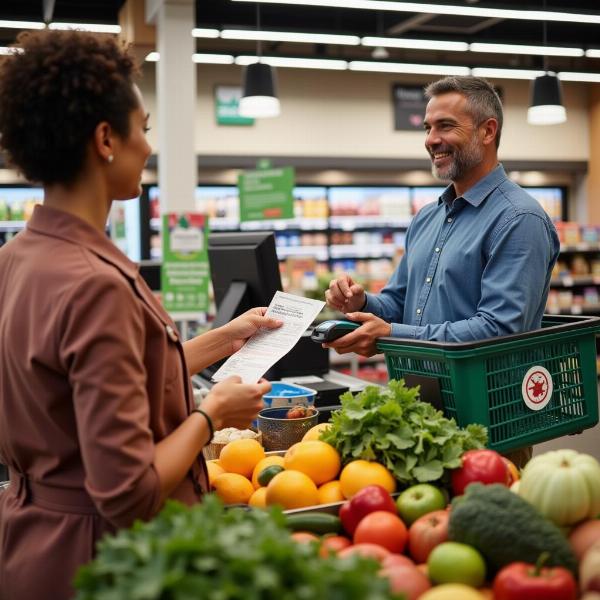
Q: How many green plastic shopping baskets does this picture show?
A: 1